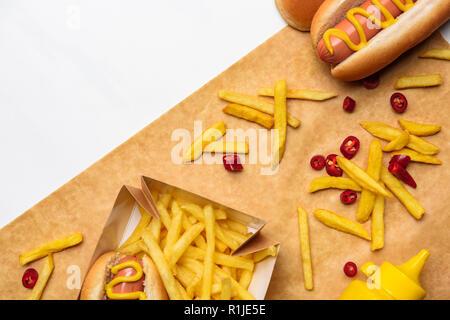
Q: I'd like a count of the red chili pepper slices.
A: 12